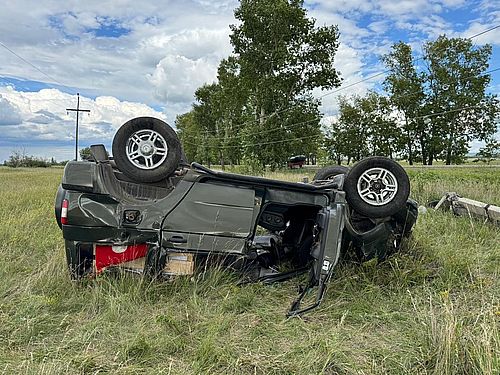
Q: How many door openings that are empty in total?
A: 1